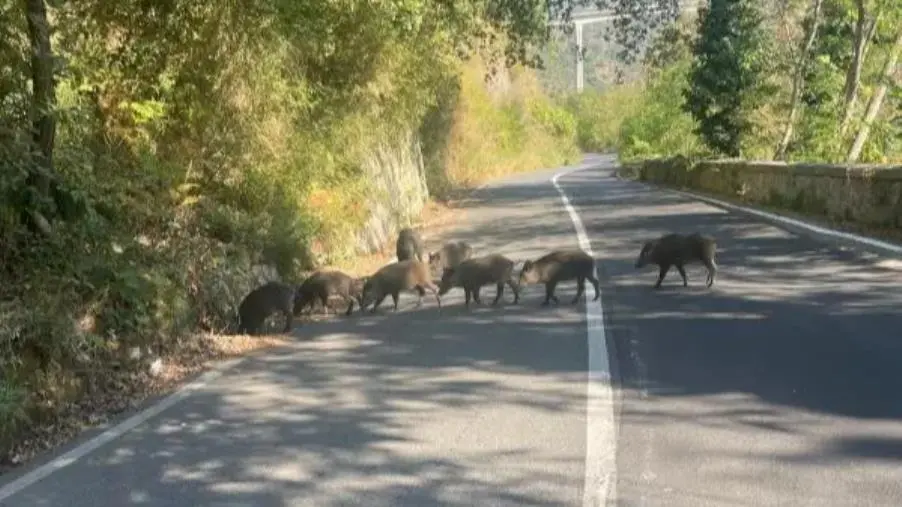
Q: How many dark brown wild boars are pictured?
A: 8